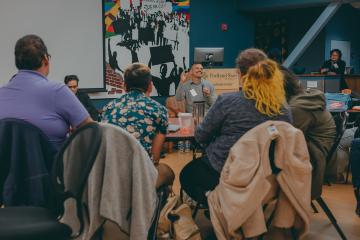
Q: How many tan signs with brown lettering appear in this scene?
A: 1